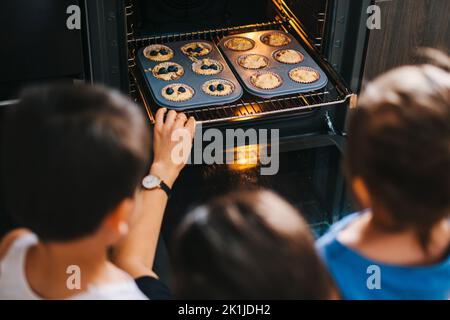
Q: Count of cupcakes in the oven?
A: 12